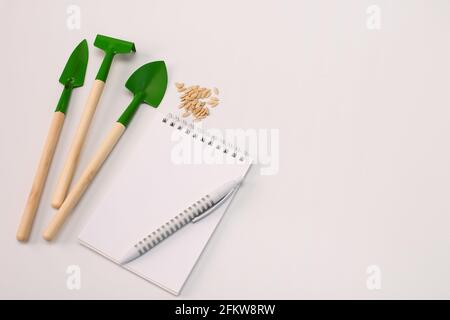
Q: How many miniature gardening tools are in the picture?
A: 3